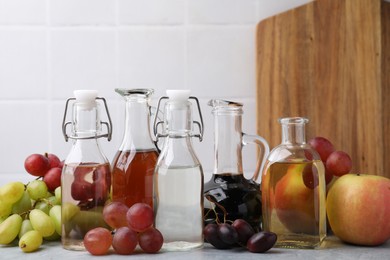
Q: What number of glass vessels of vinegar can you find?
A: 5